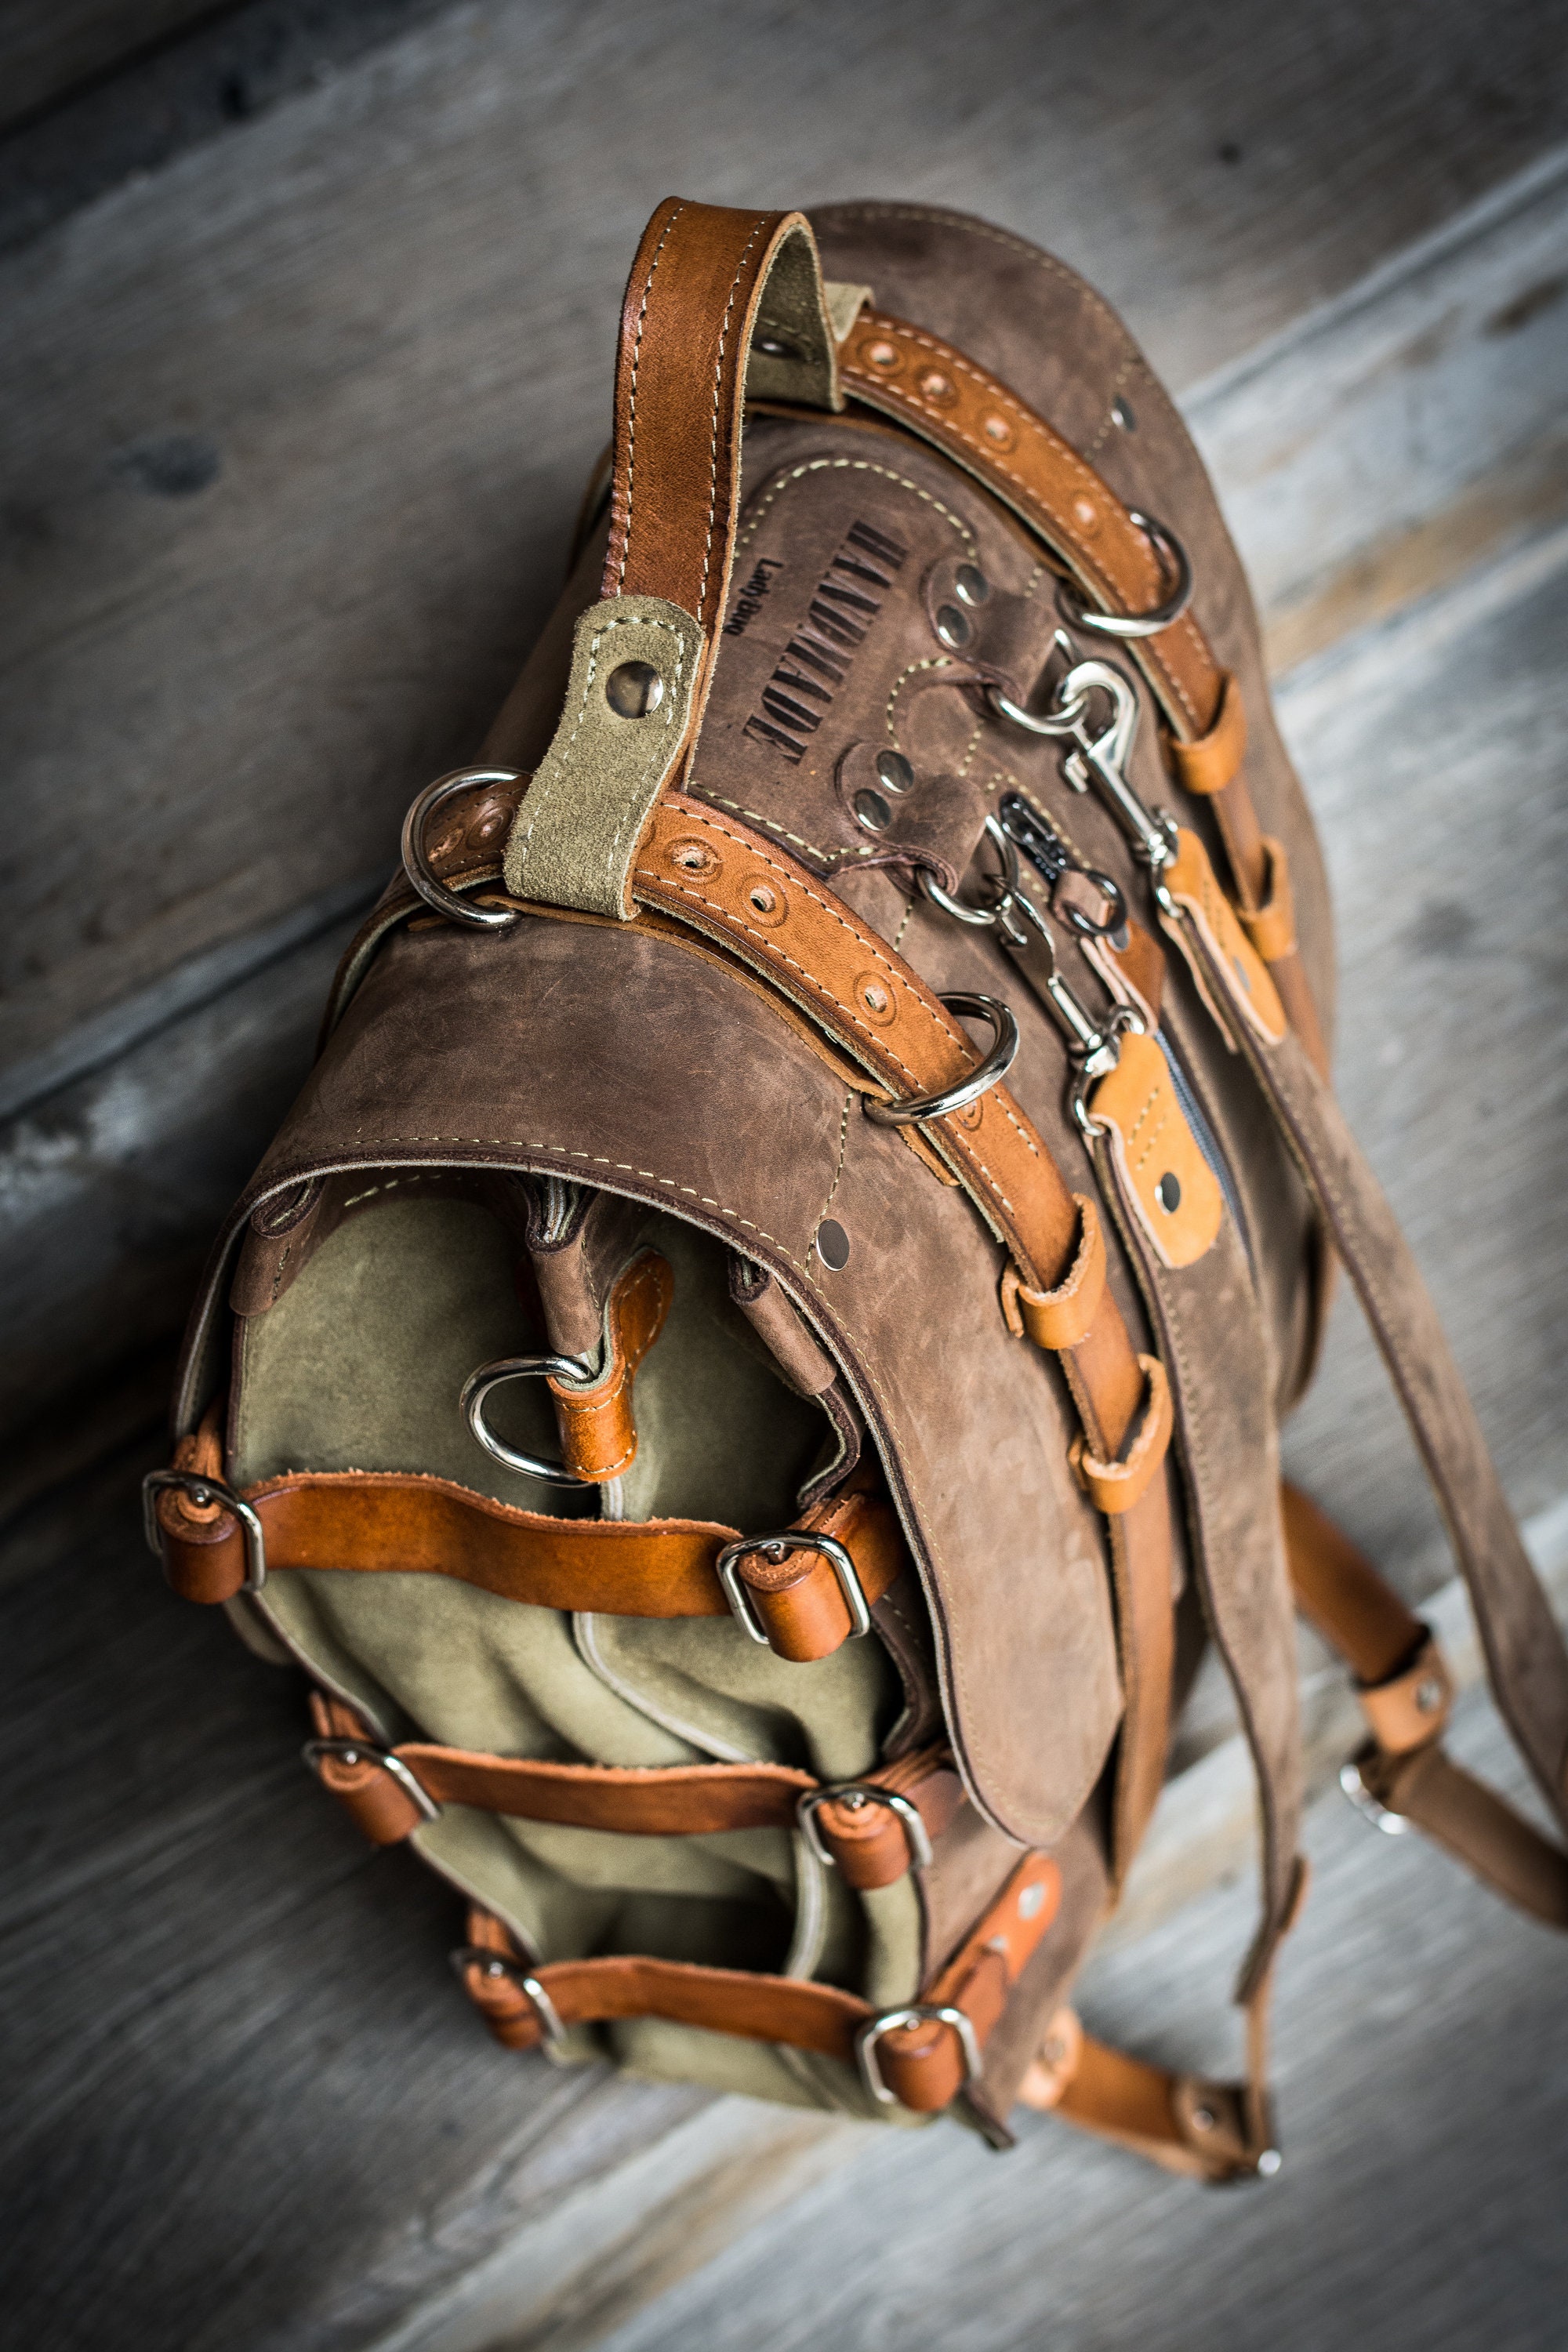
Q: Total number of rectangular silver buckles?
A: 6